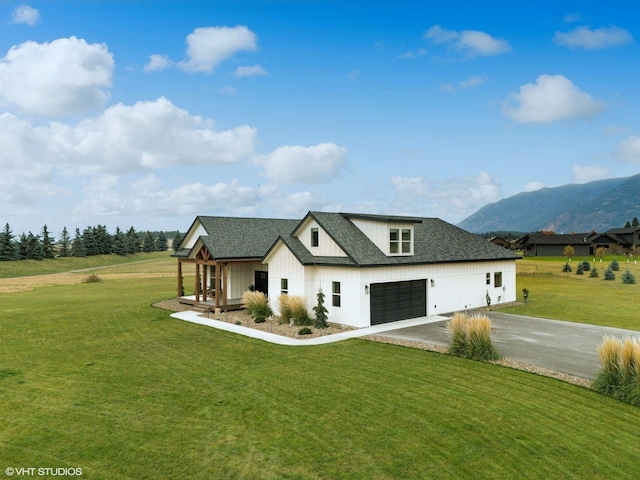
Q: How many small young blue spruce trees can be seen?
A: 7